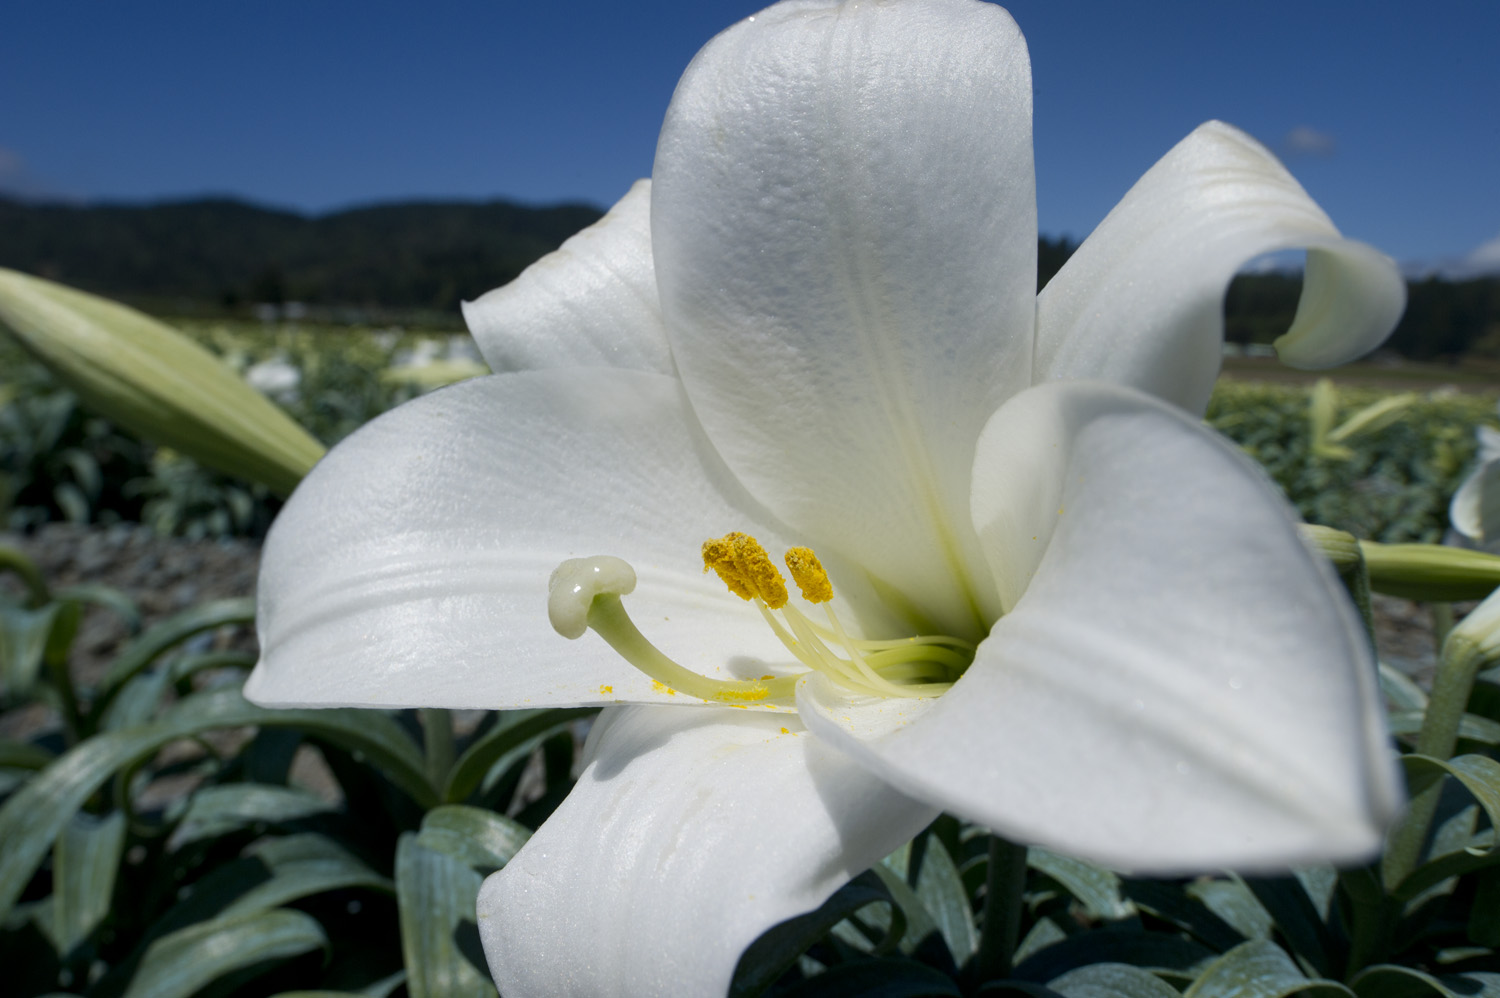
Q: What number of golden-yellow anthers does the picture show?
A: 3